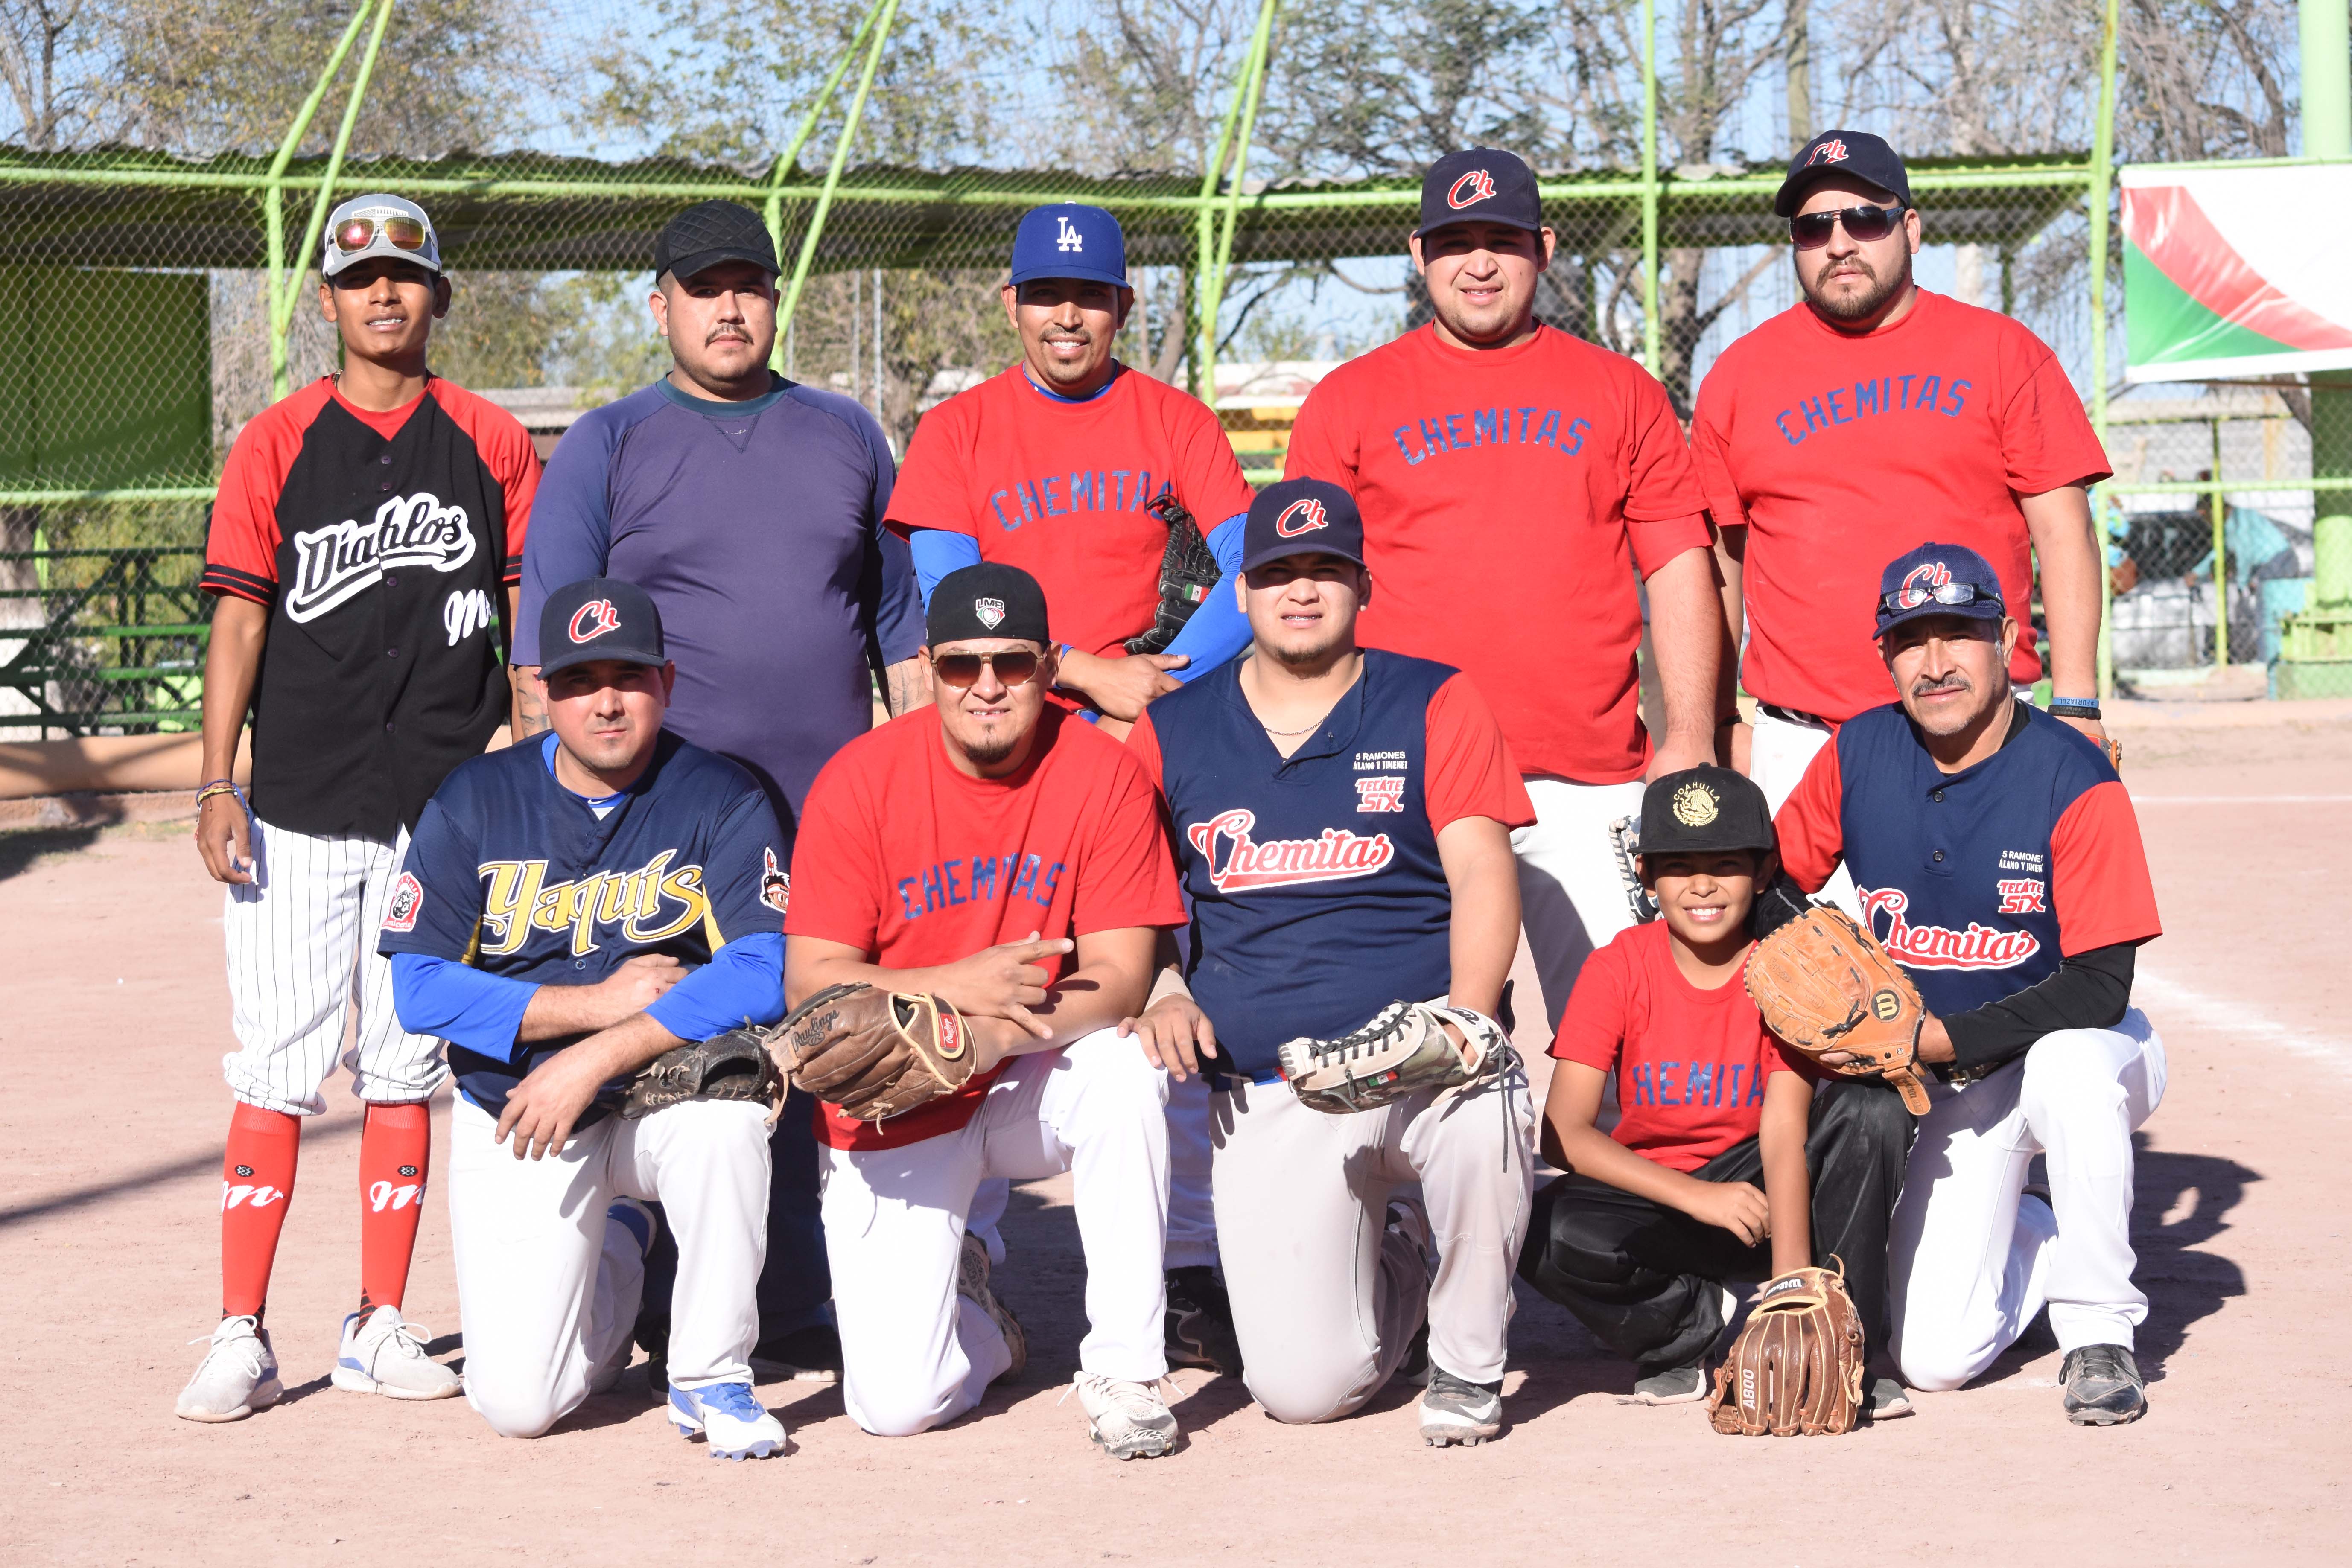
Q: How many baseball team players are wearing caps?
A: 10